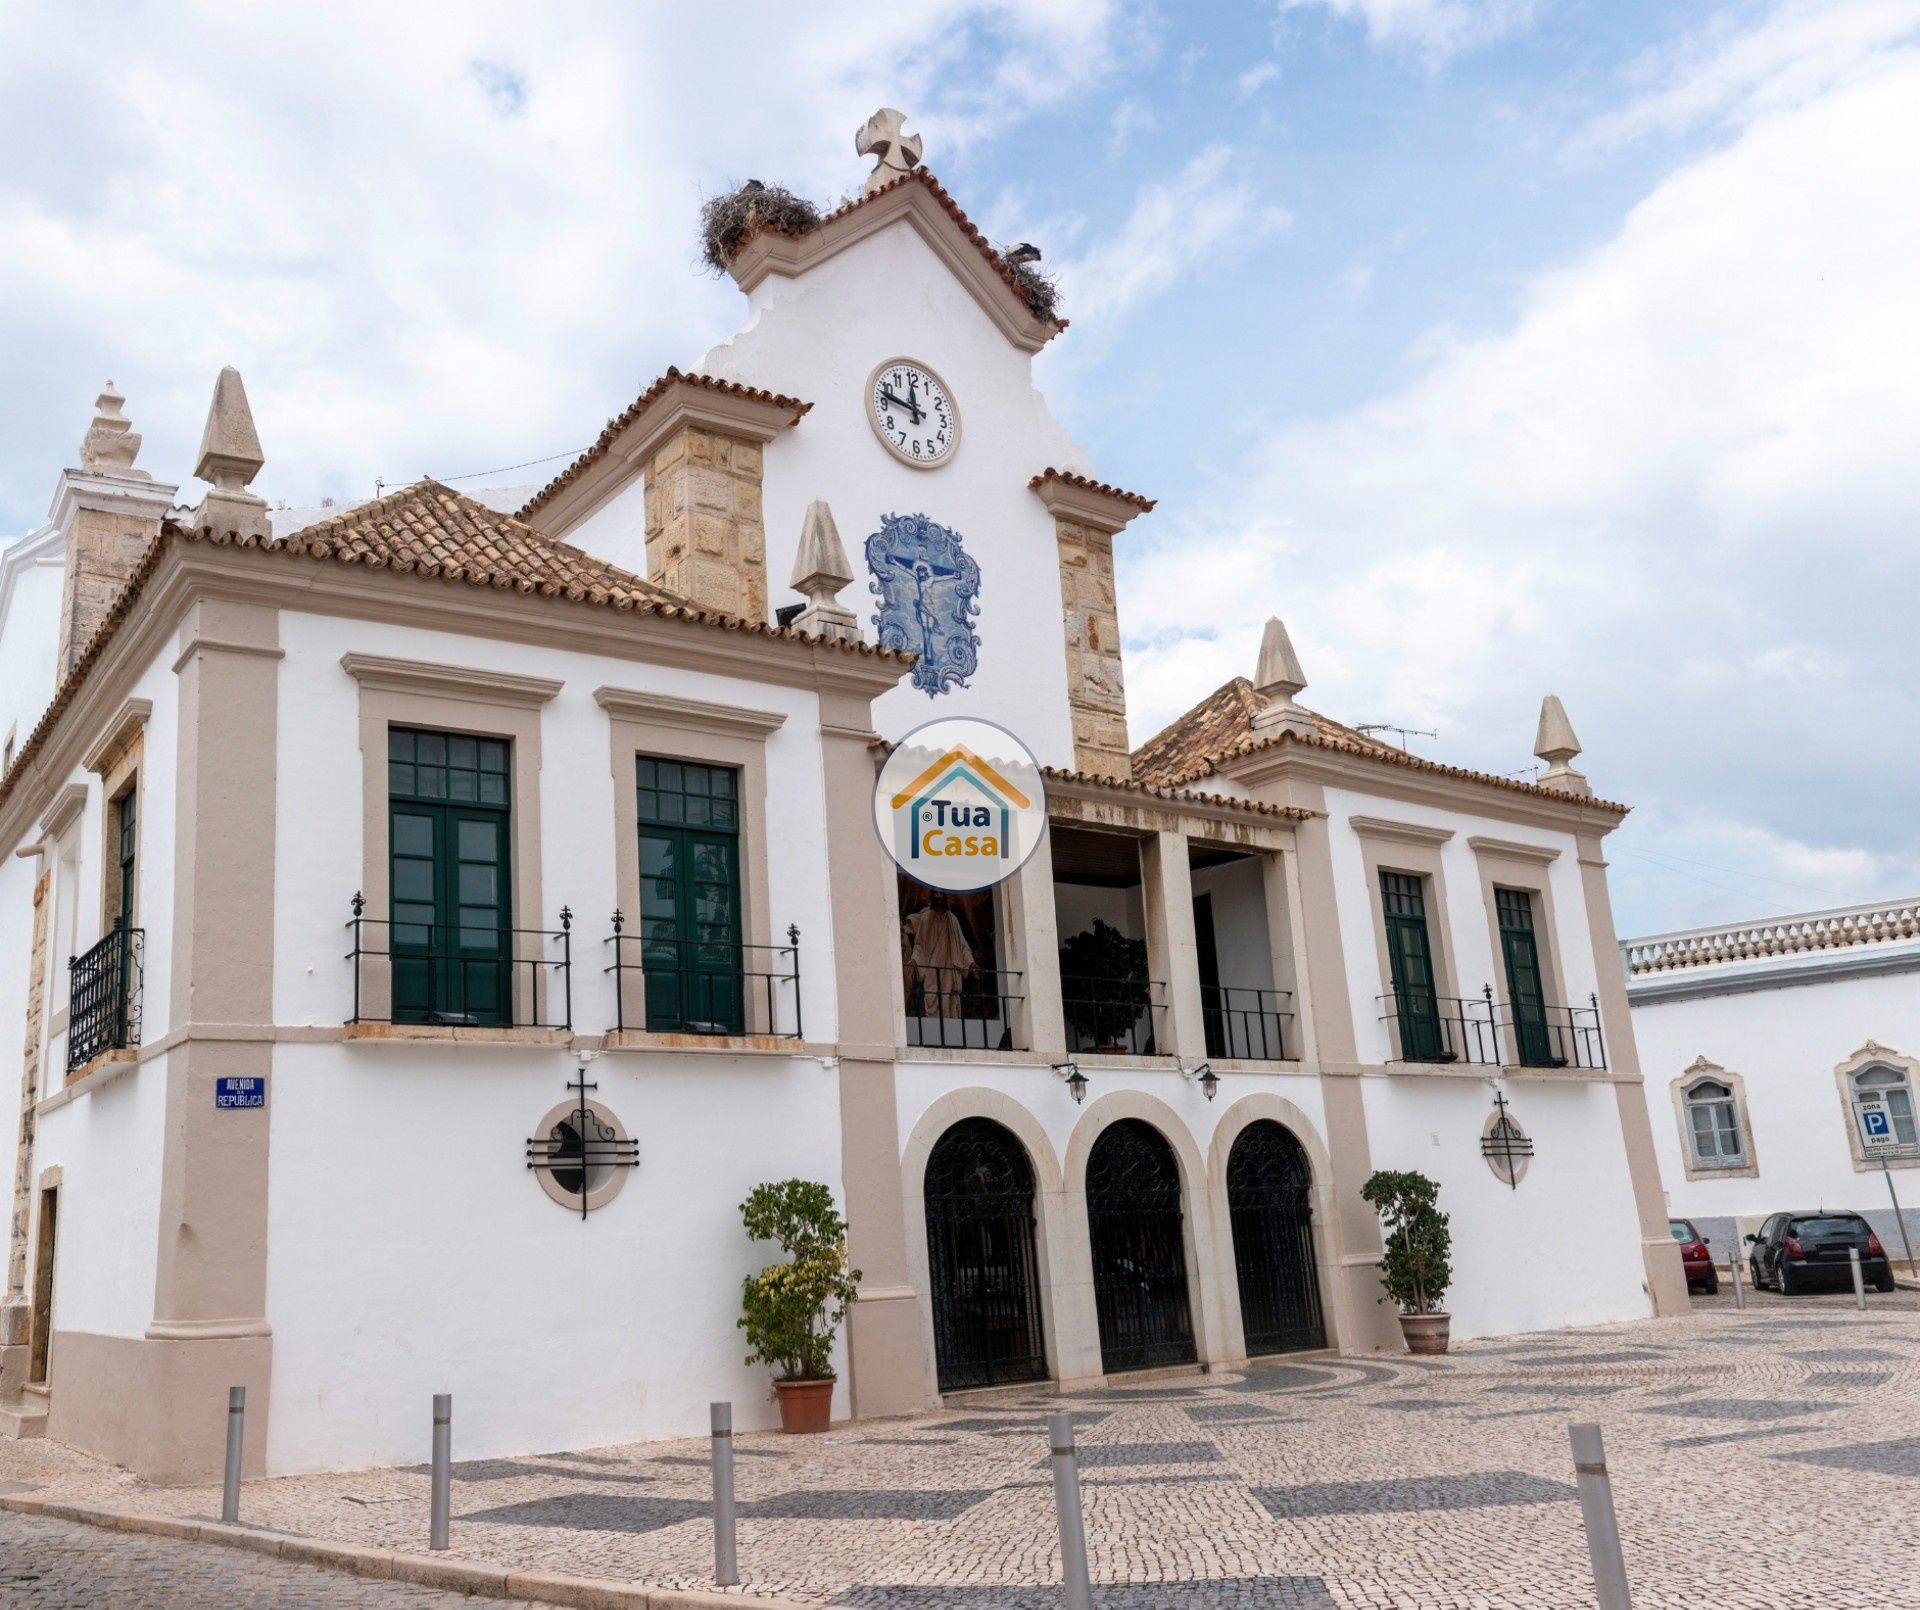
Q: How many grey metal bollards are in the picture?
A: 7